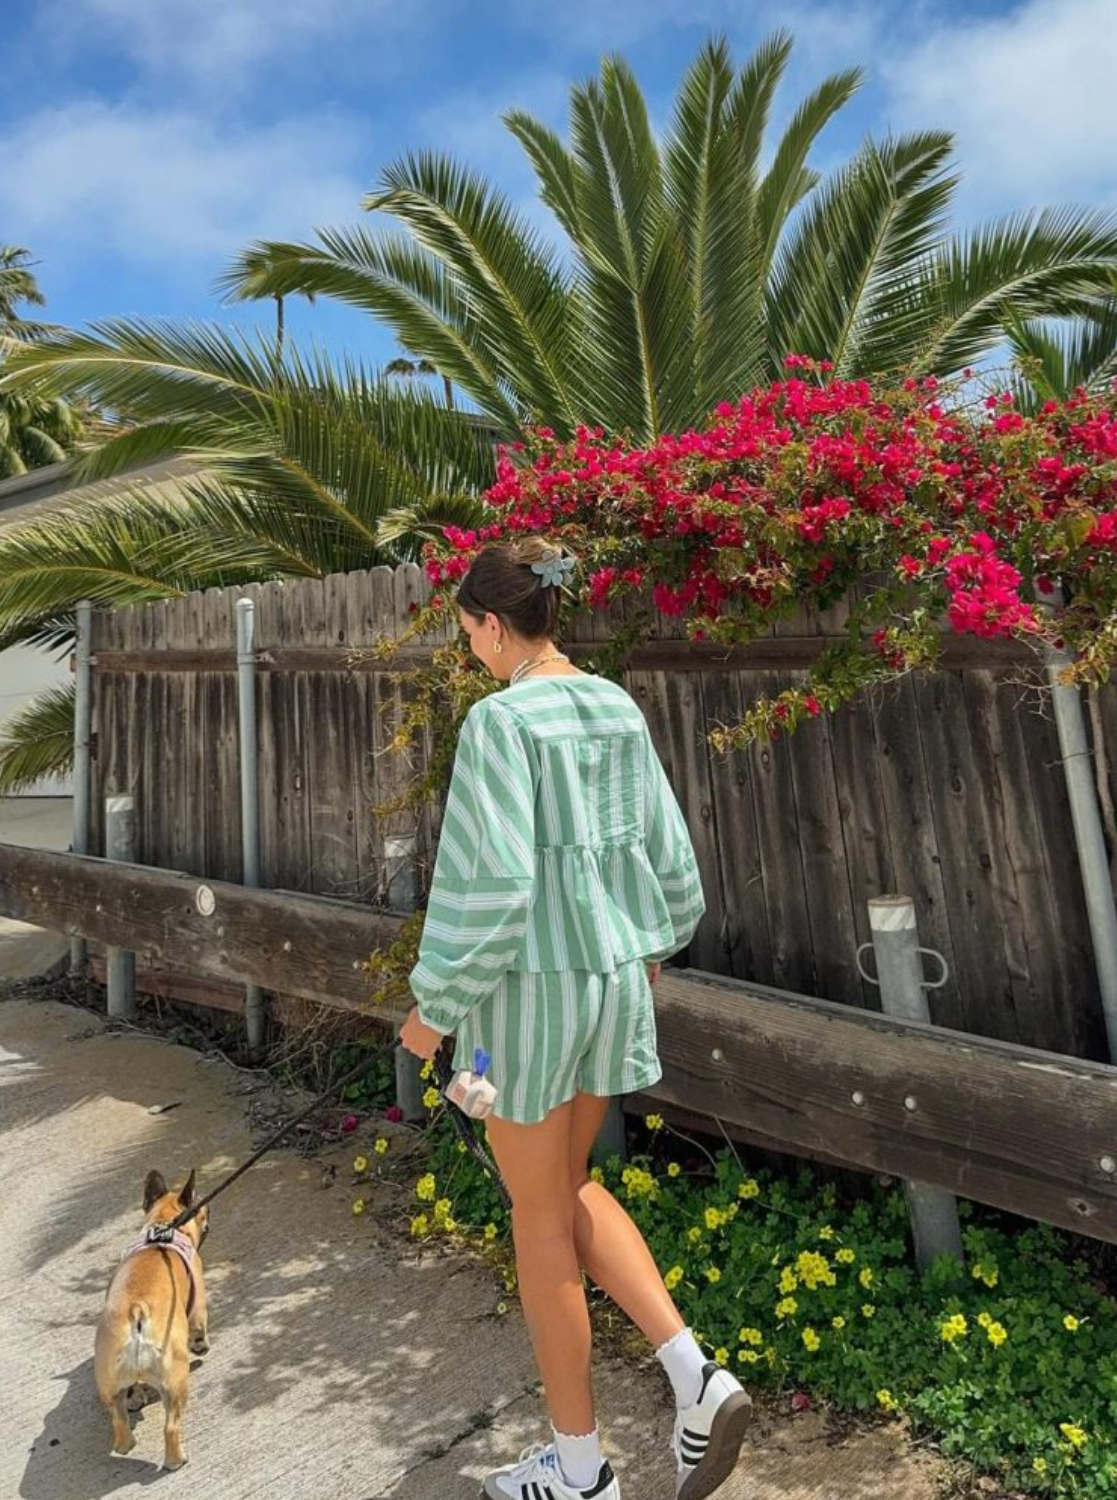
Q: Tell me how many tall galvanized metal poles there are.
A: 3